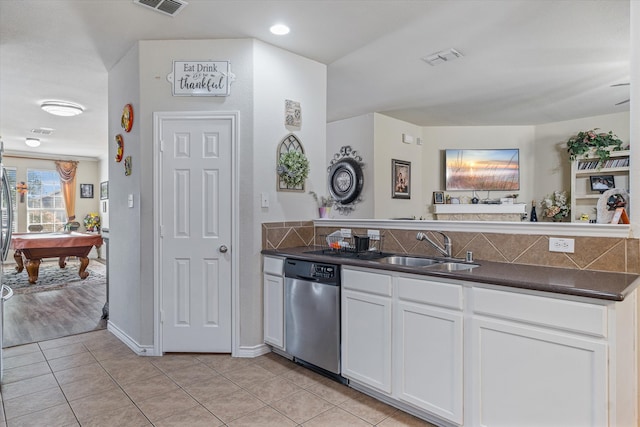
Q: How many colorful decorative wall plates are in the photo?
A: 3